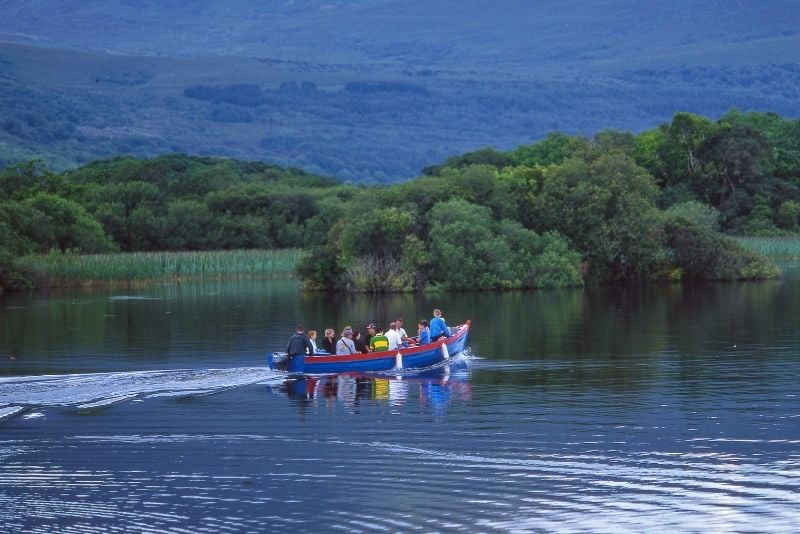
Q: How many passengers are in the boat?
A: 12